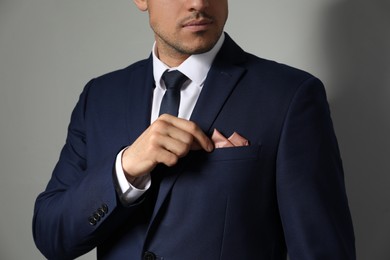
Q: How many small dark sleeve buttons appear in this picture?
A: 4